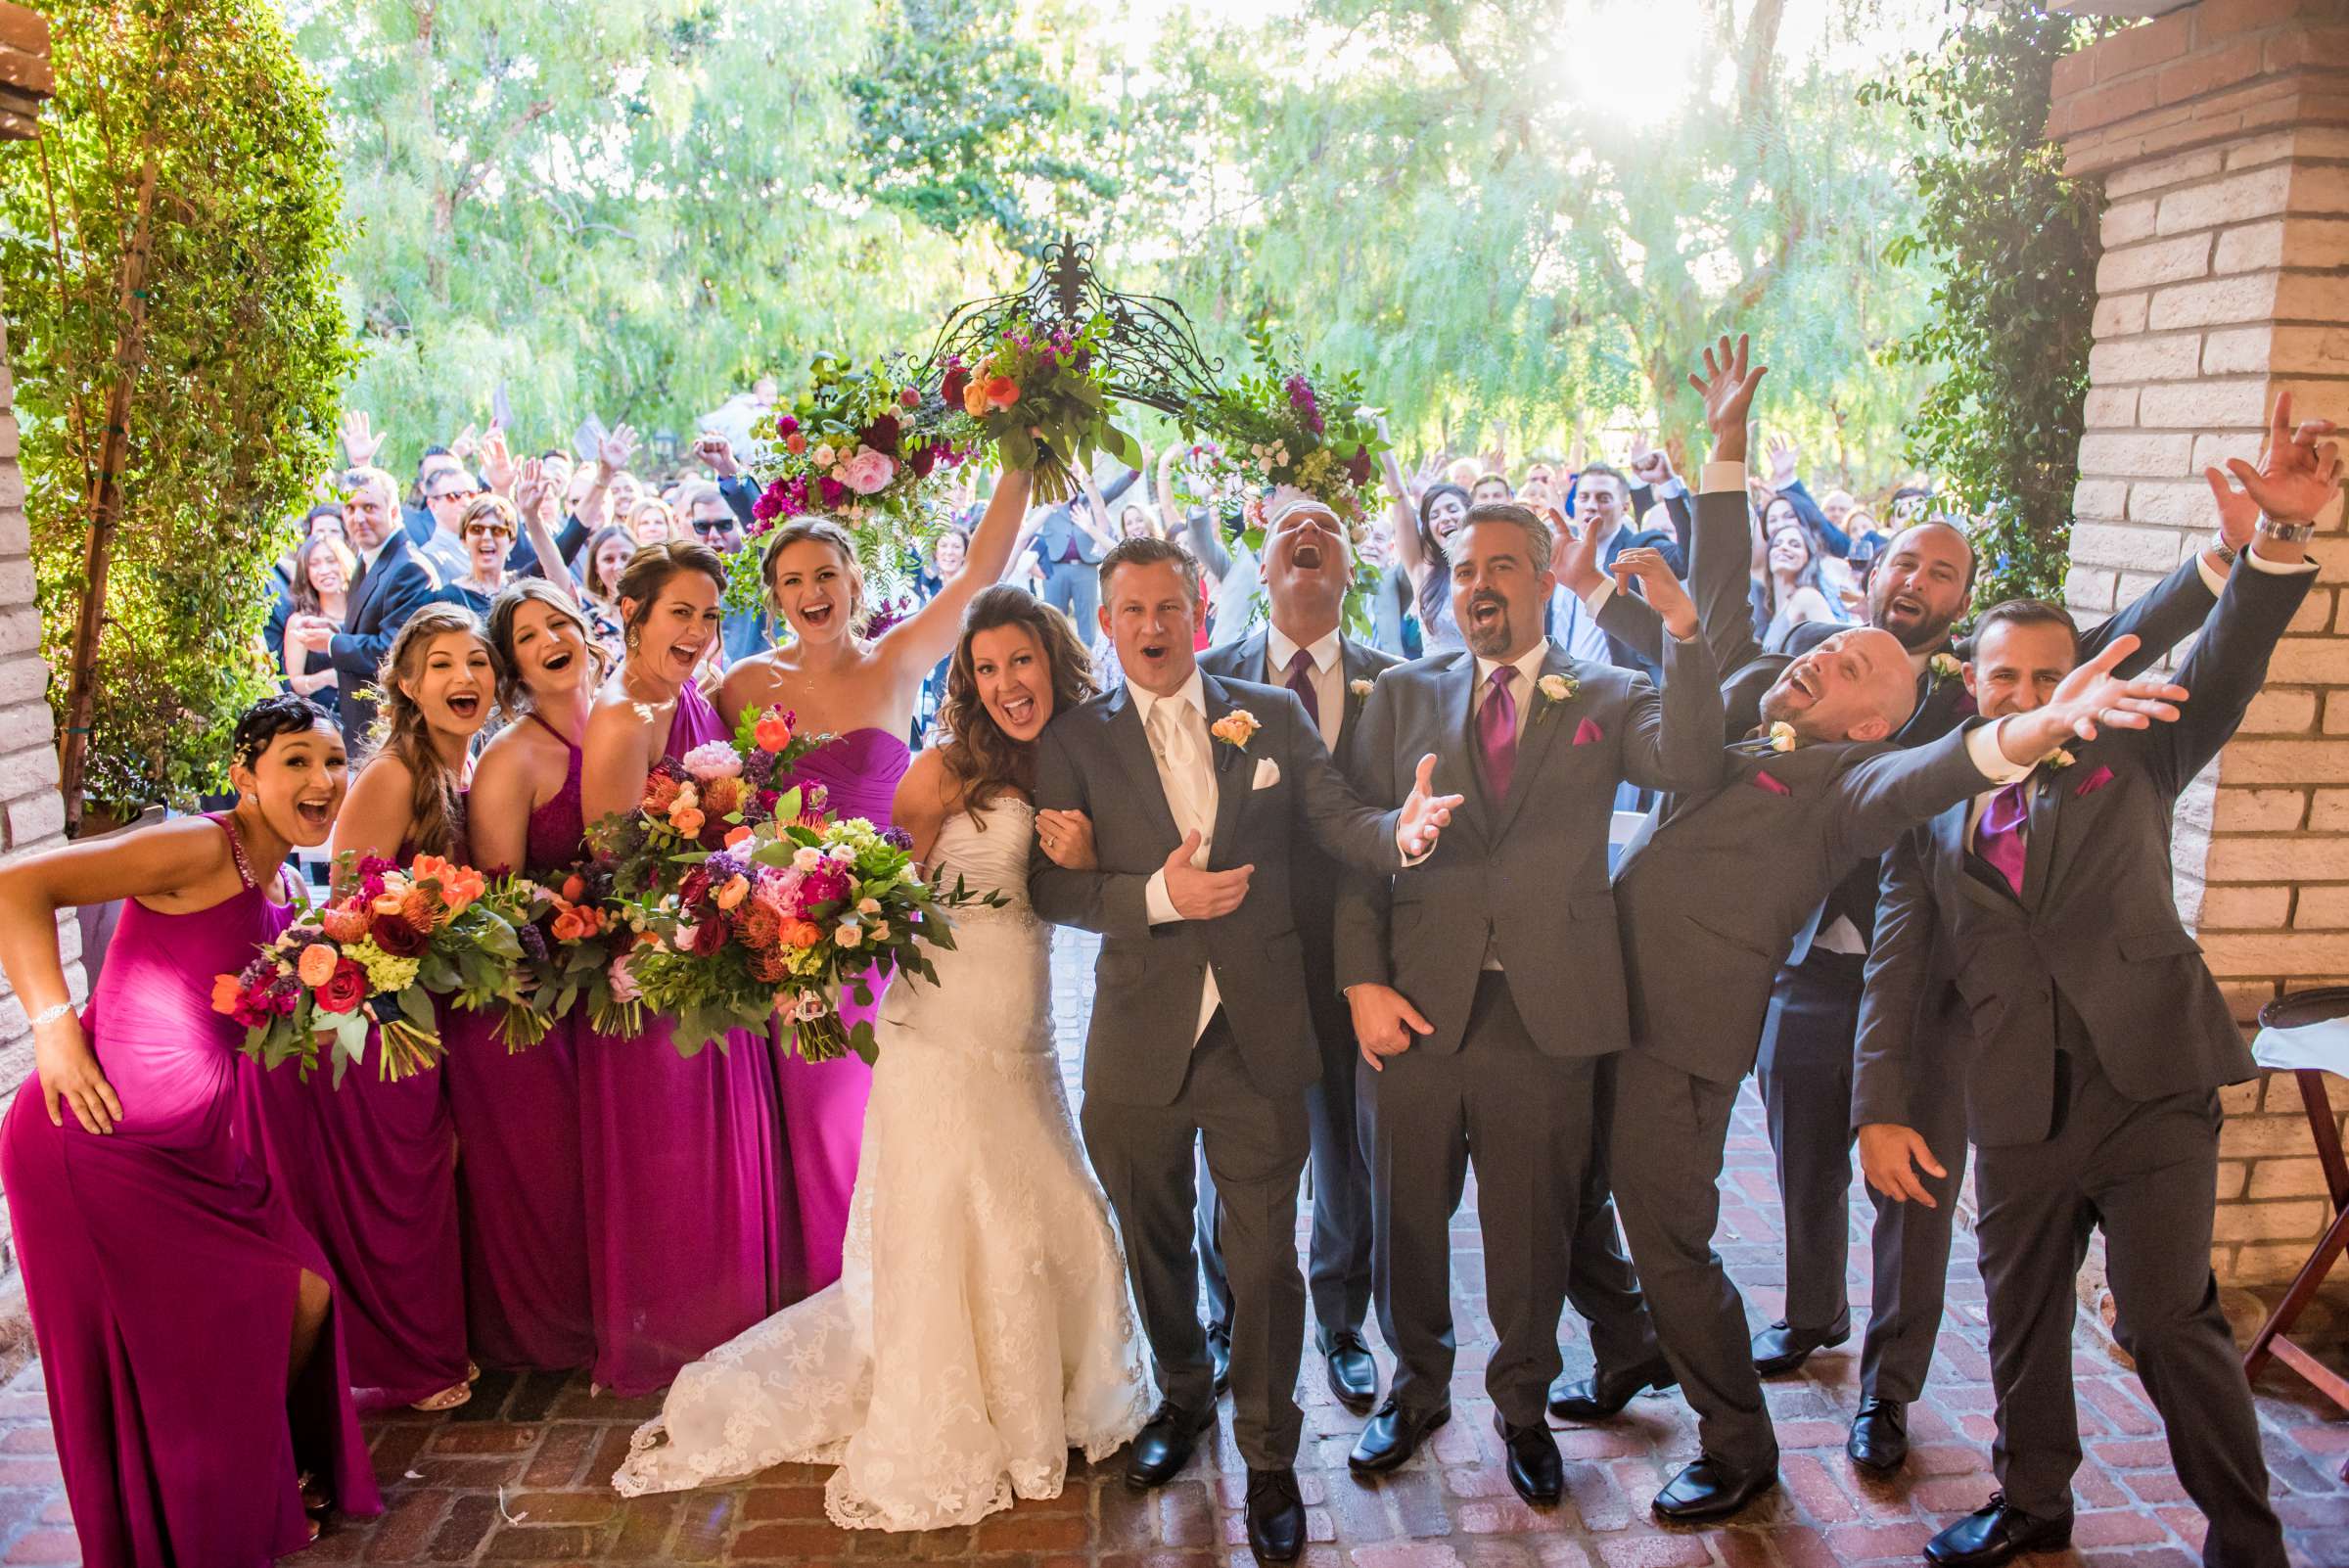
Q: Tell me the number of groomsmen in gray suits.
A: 5